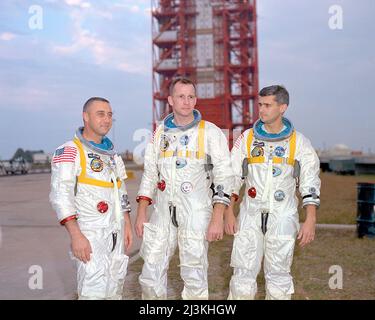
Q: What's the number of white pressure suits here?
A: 3